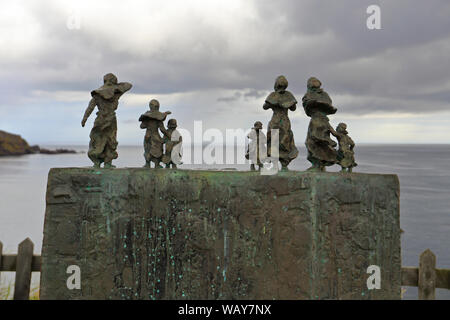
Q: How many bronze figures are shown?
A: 7